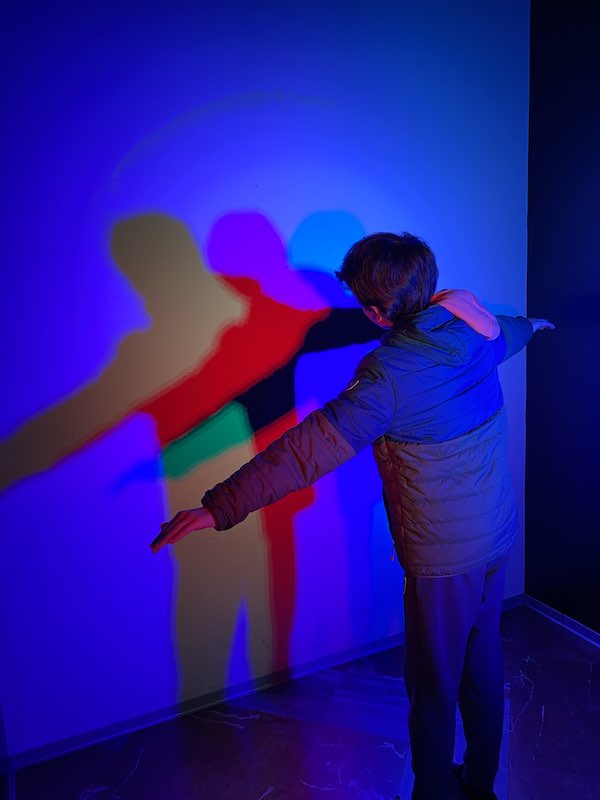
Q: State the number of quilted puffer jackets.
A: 1